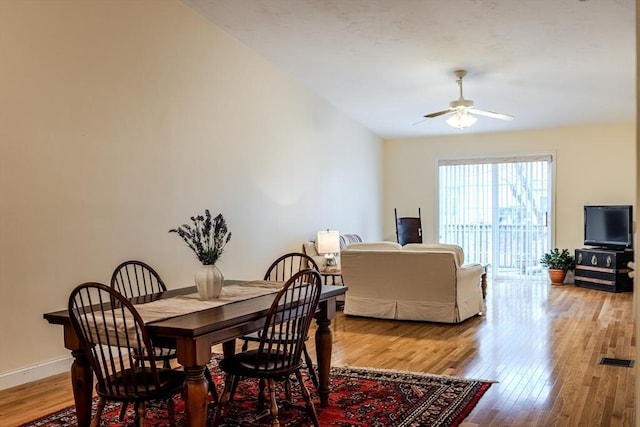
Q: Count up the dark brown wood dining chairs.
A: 4